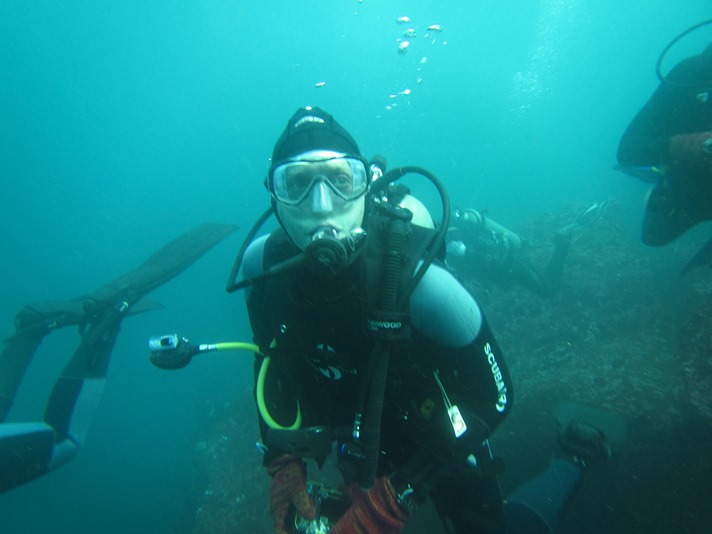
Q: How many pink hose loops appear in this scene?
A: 0